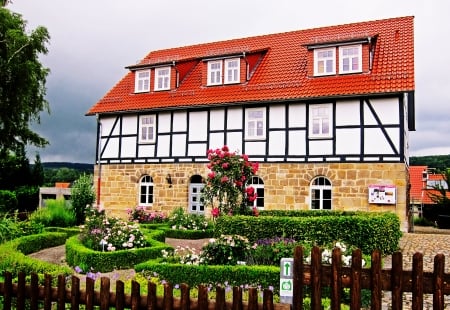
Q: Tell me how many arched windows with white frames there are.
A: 3